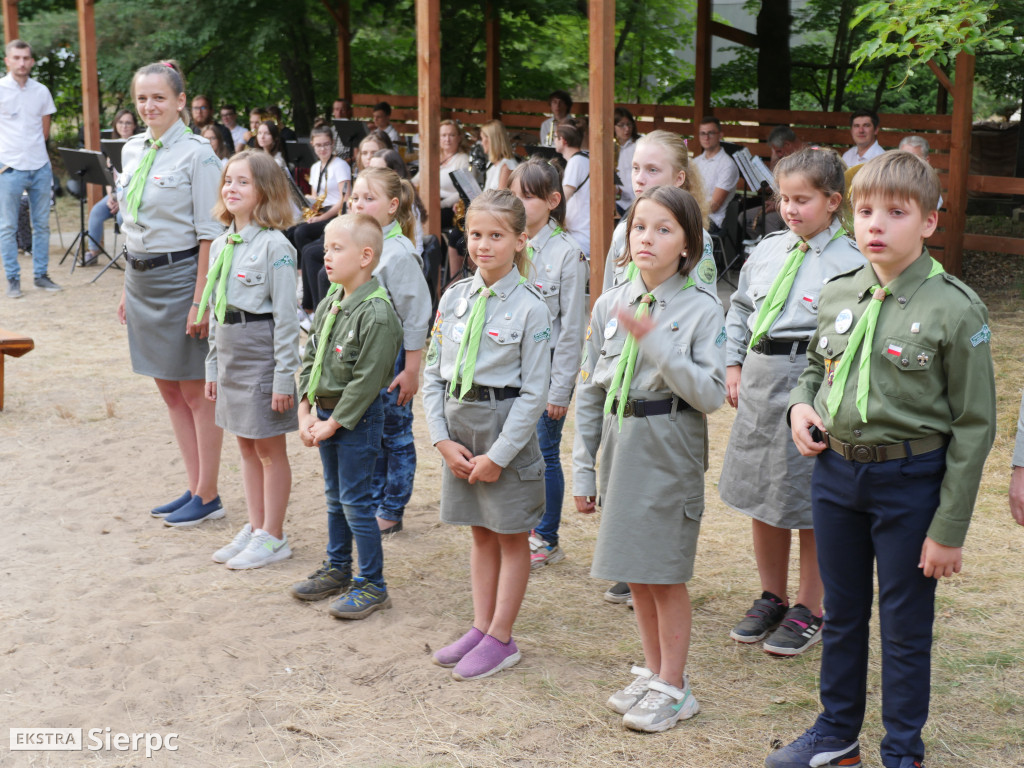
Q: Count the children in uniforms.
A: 9